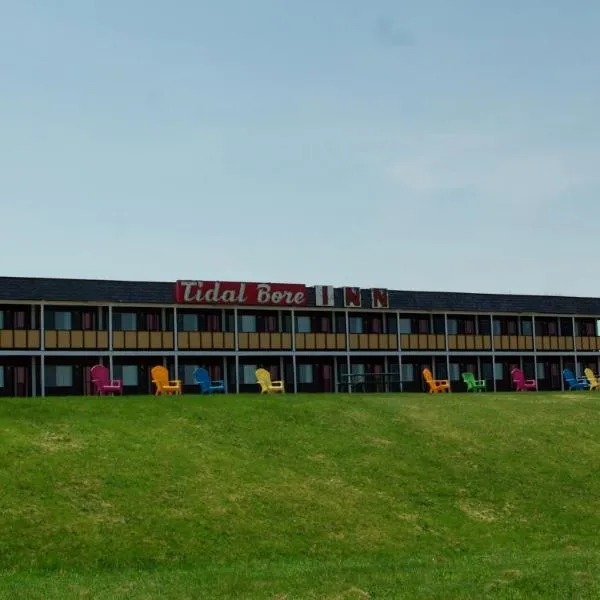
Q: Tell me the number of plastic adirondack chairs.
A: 9